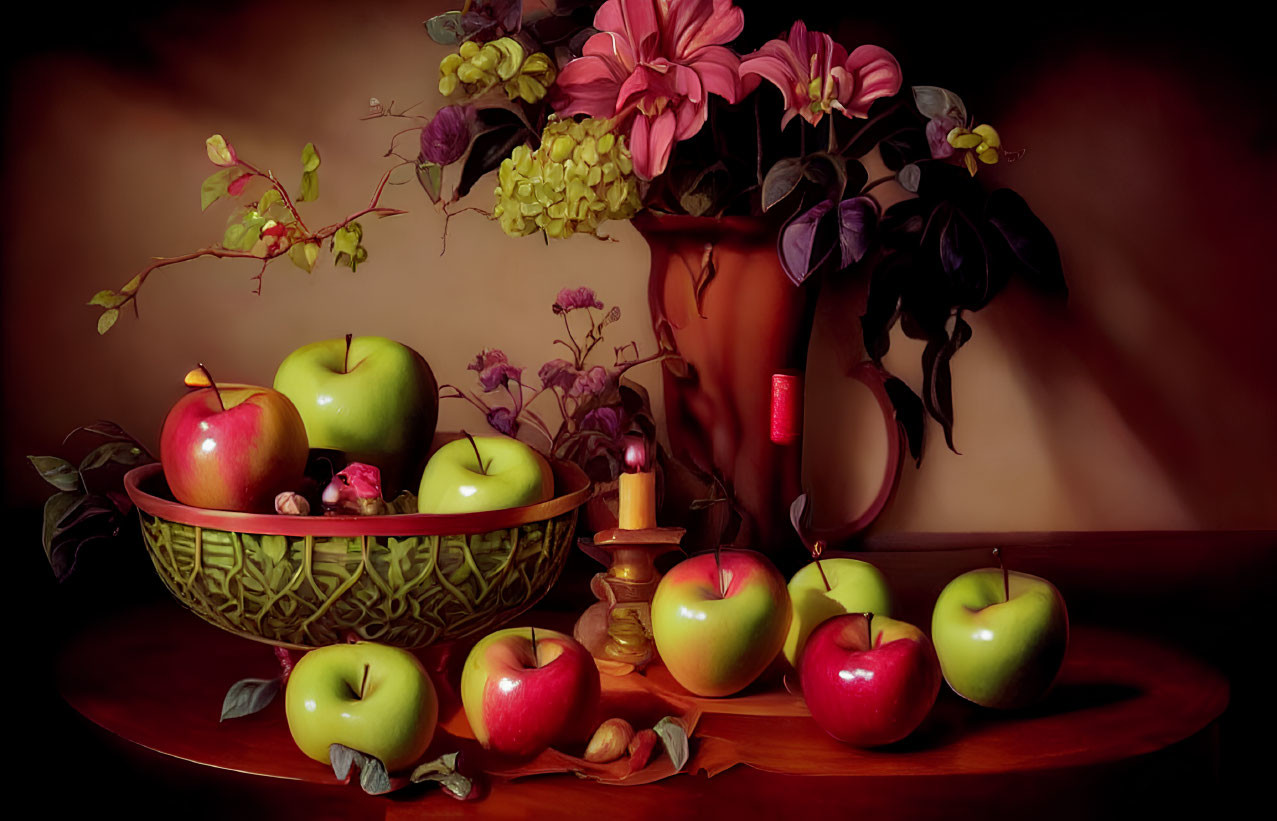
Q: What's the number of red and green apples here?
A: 9